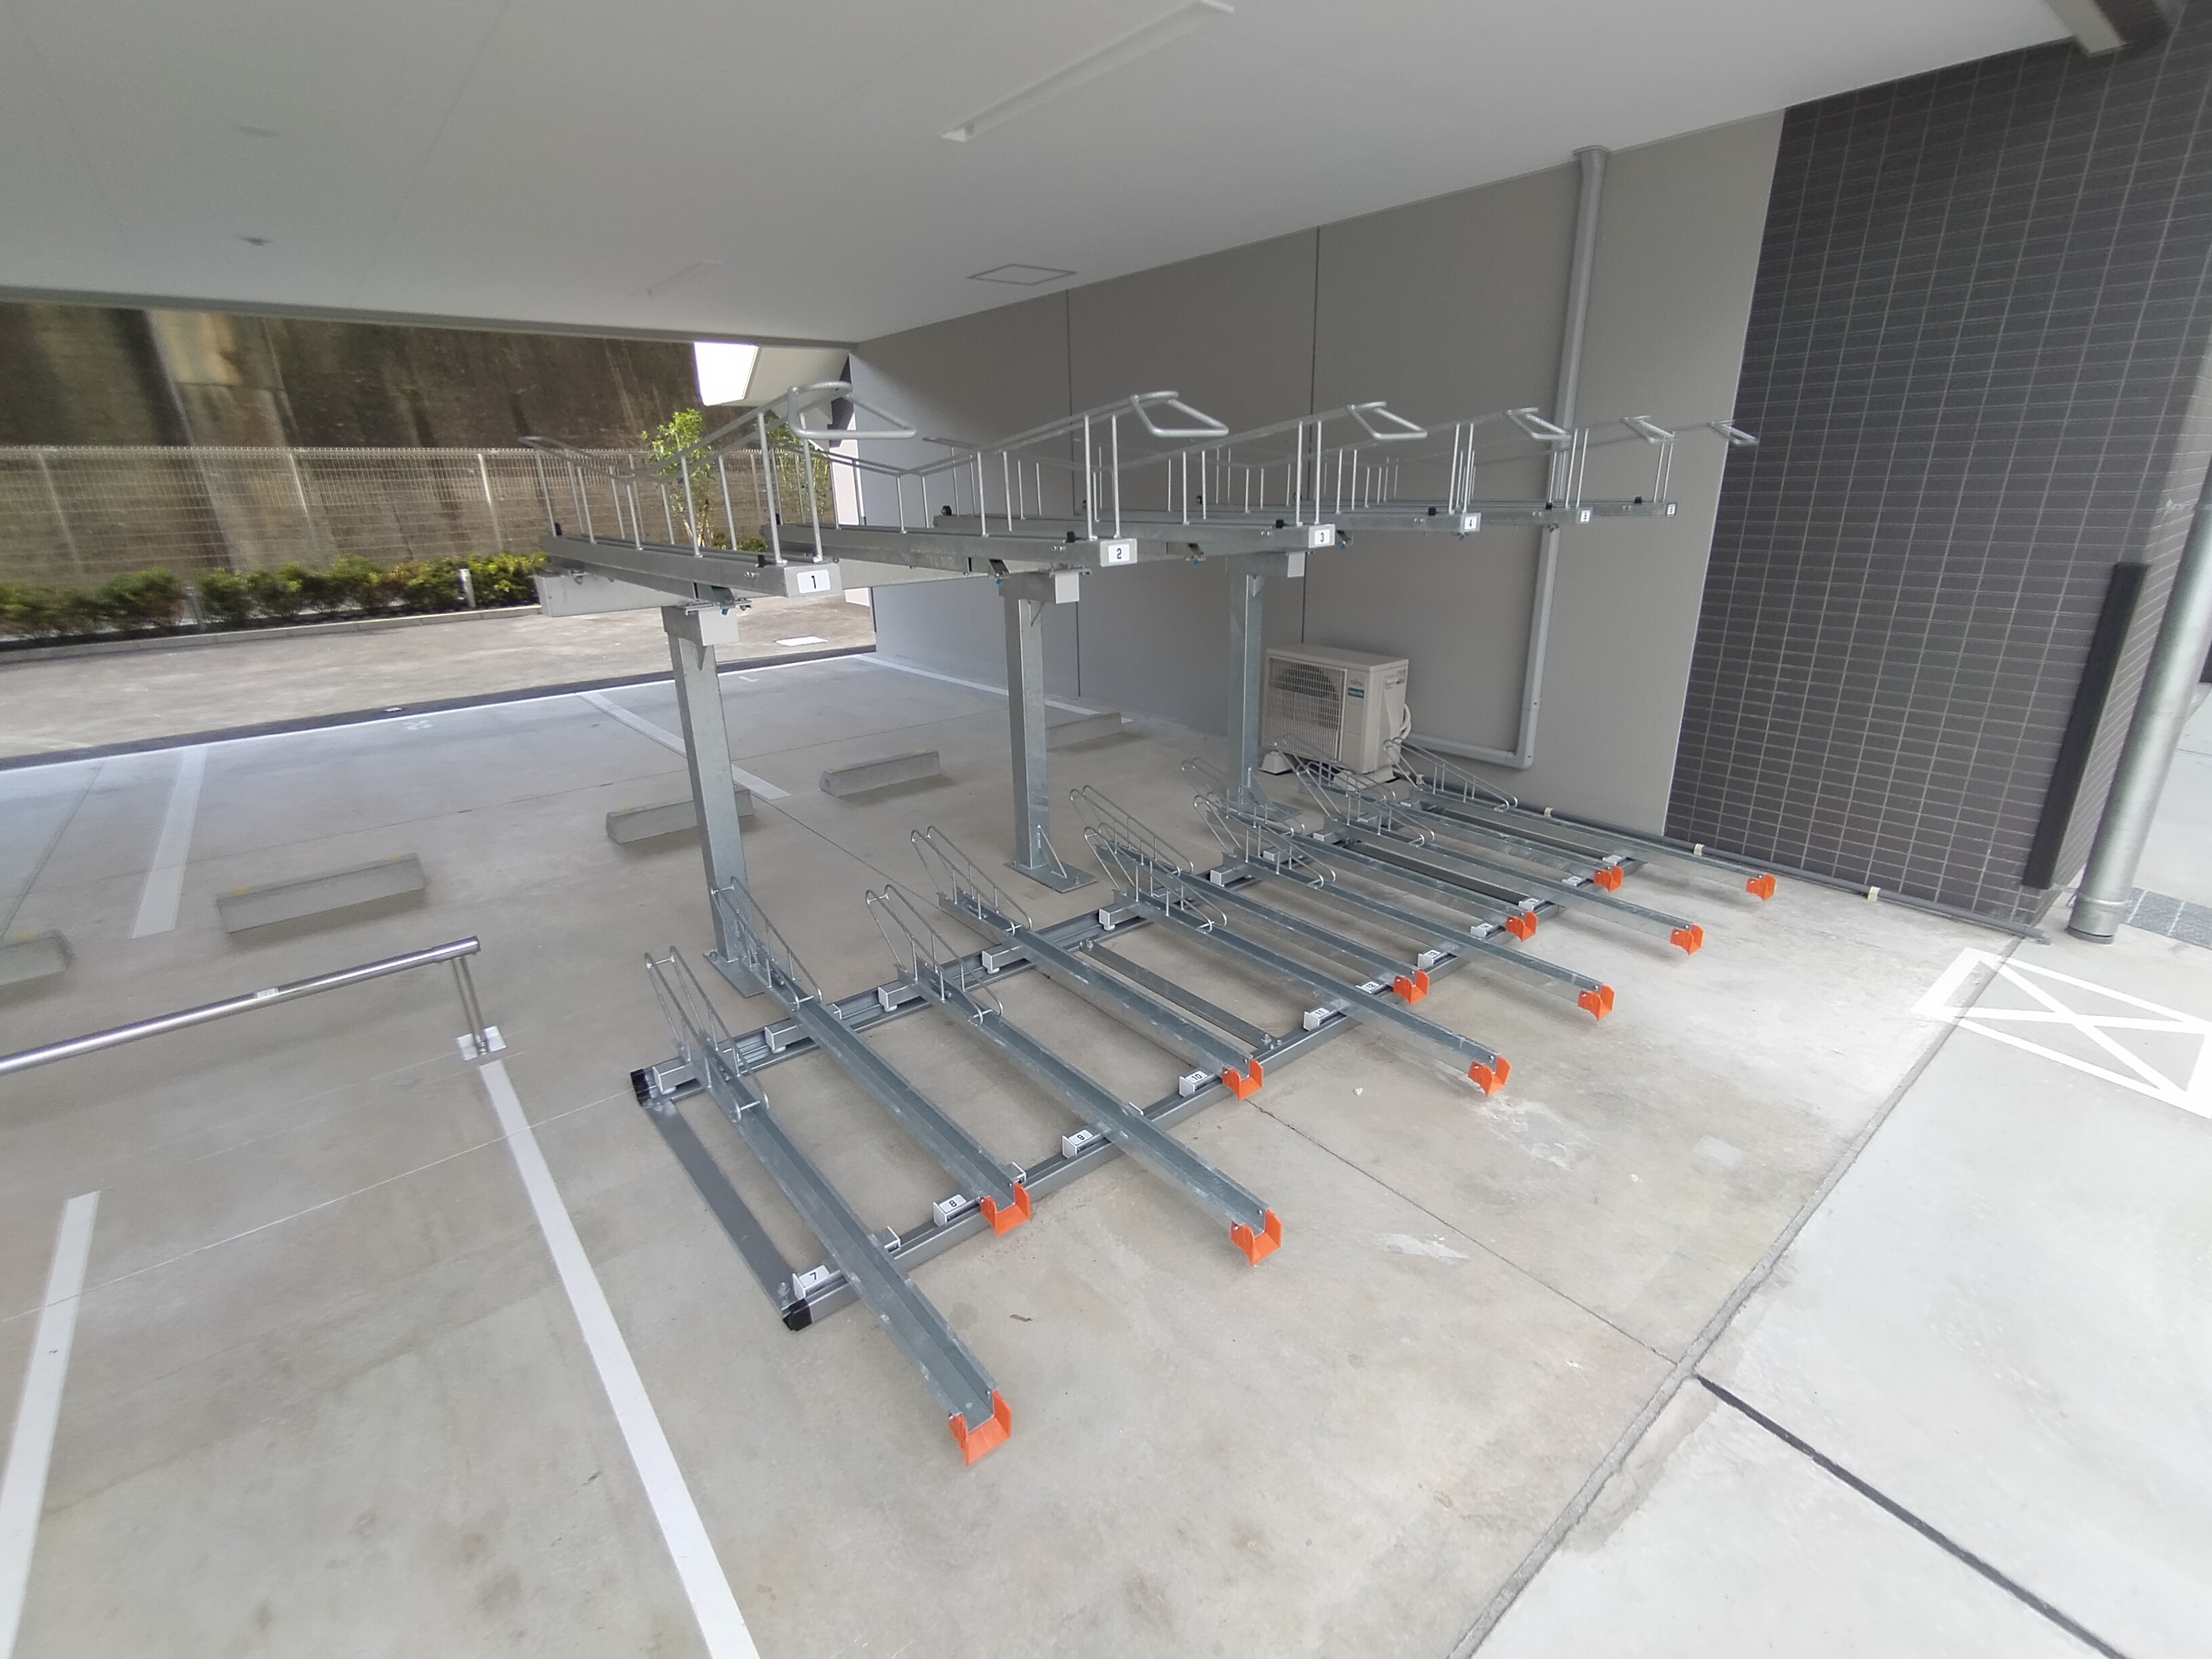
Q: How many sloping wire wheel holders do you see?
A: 11